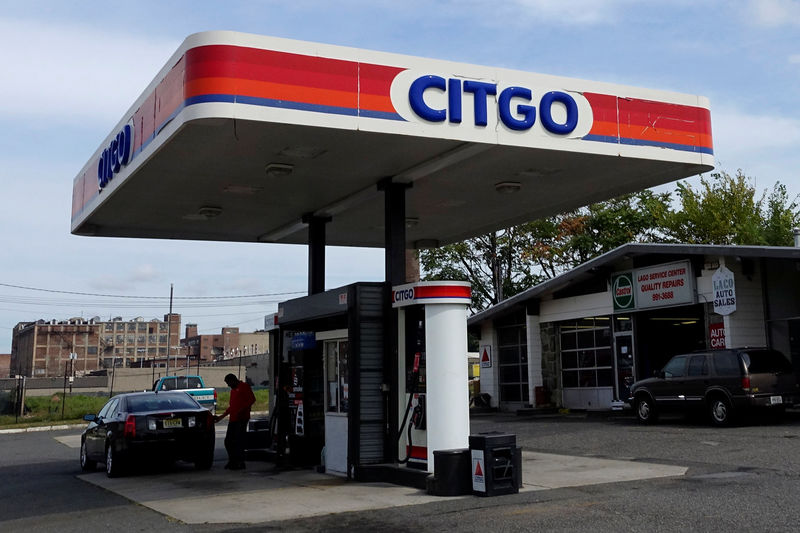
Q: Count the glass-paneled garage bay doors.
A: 2